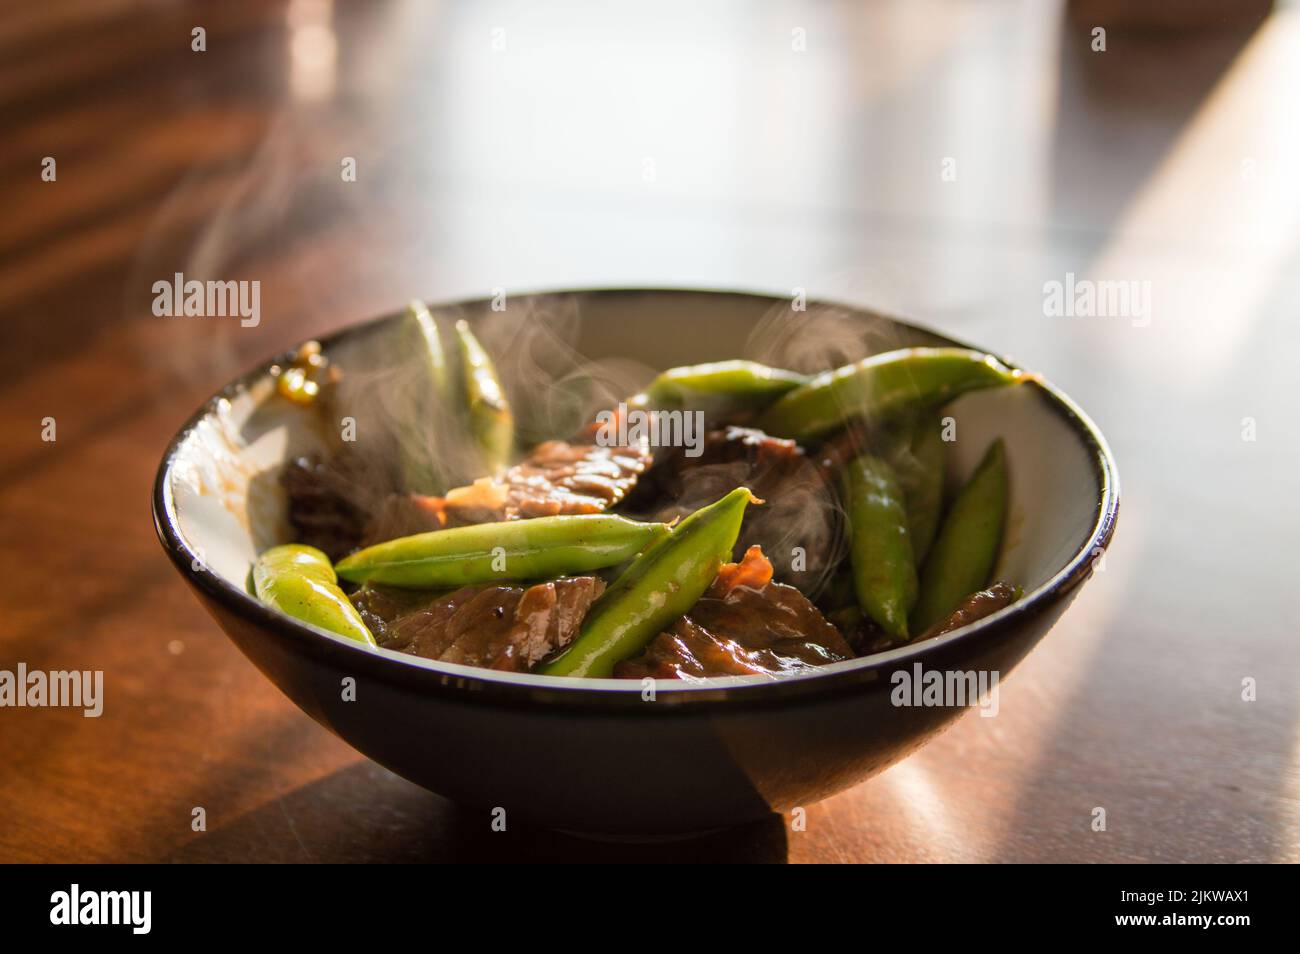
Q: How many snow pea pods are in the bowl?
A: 10